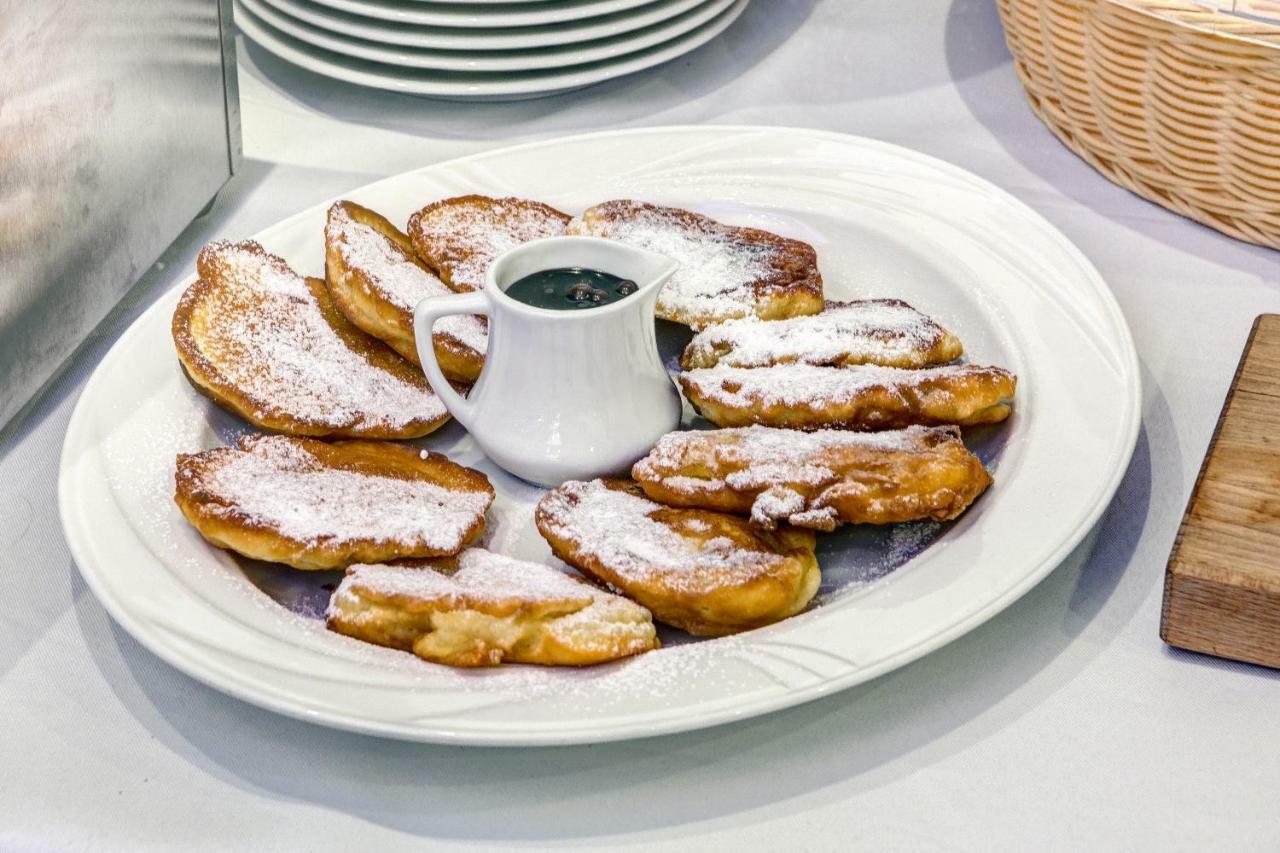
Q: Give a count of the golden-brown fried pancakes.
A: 10